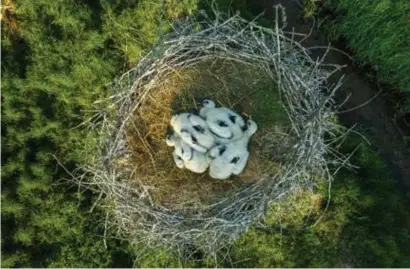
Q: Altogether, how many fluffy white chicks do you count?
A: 4